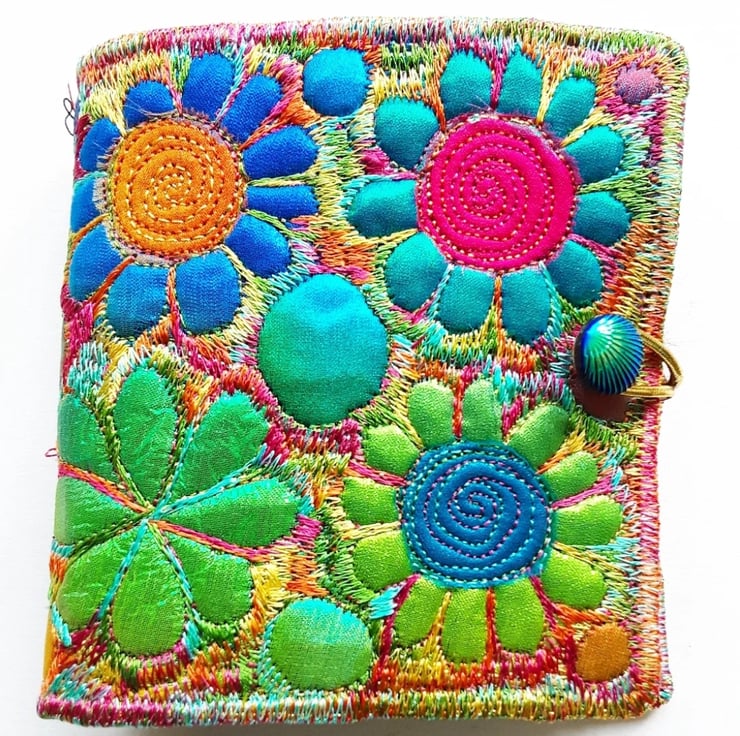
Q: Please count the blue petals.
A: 11